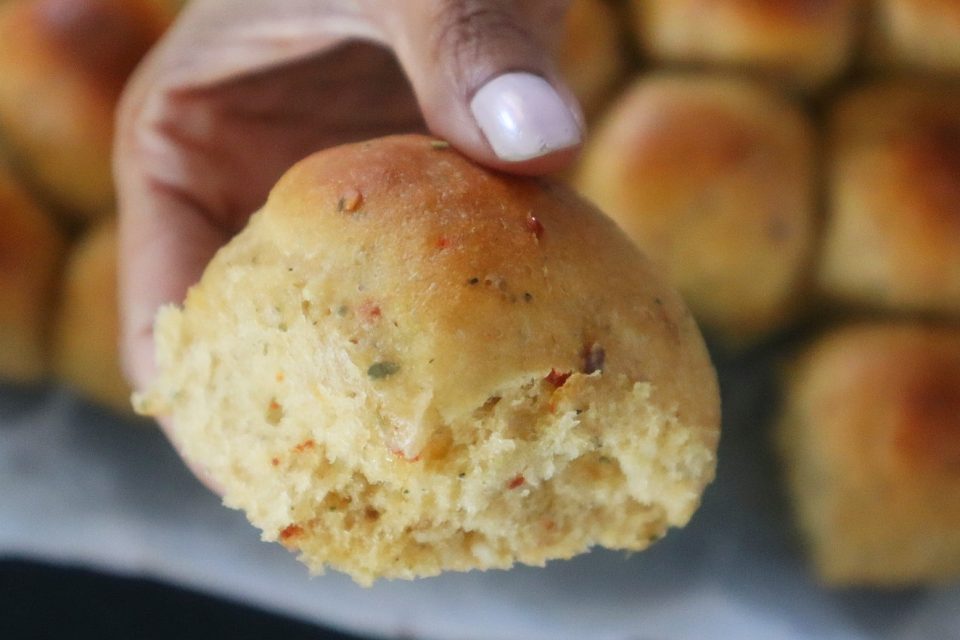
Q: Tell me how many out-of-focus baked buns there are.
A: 9